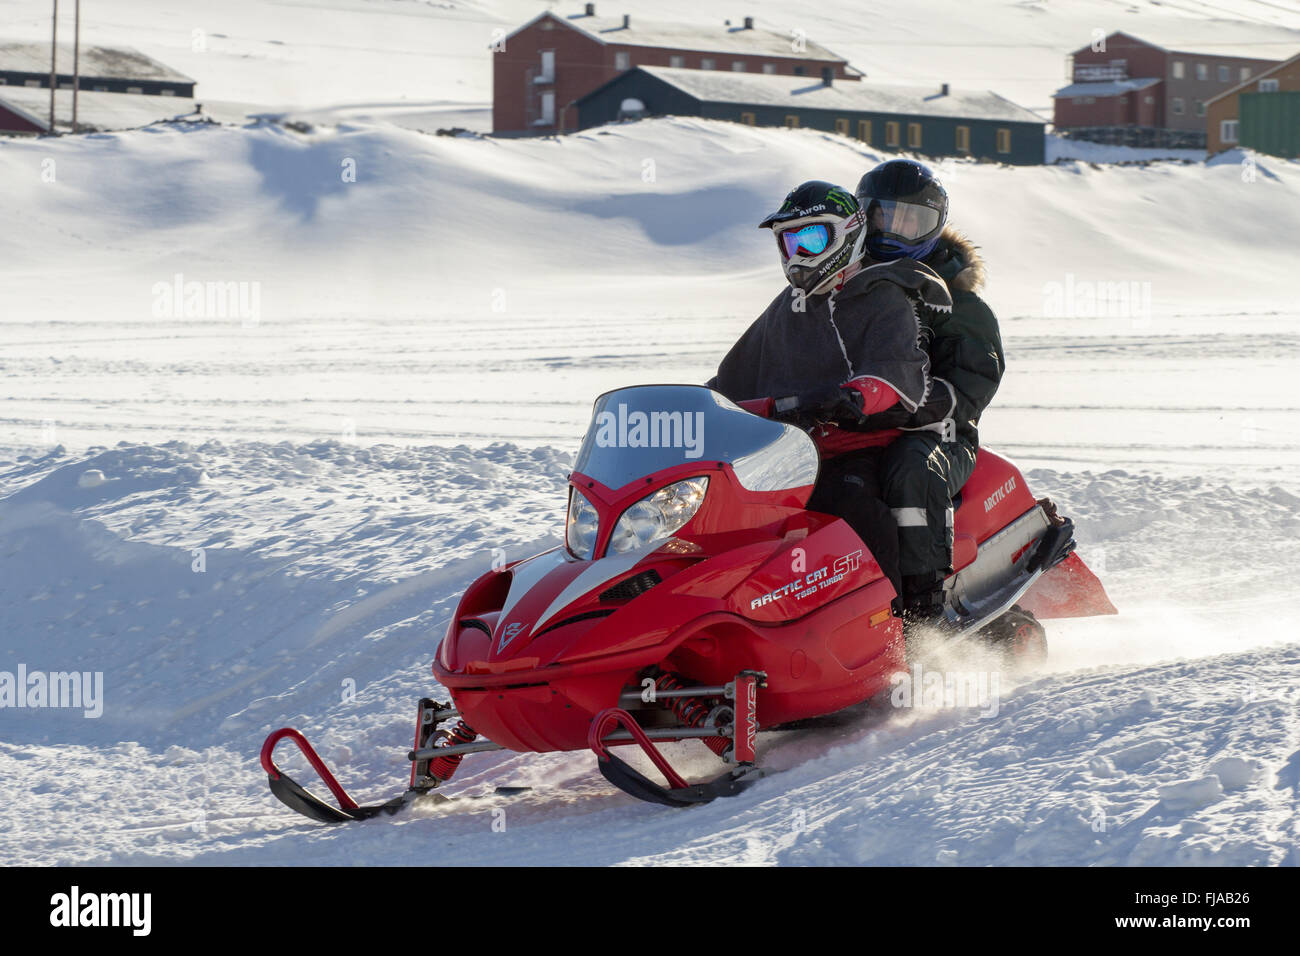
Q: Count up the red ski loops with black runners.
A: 2